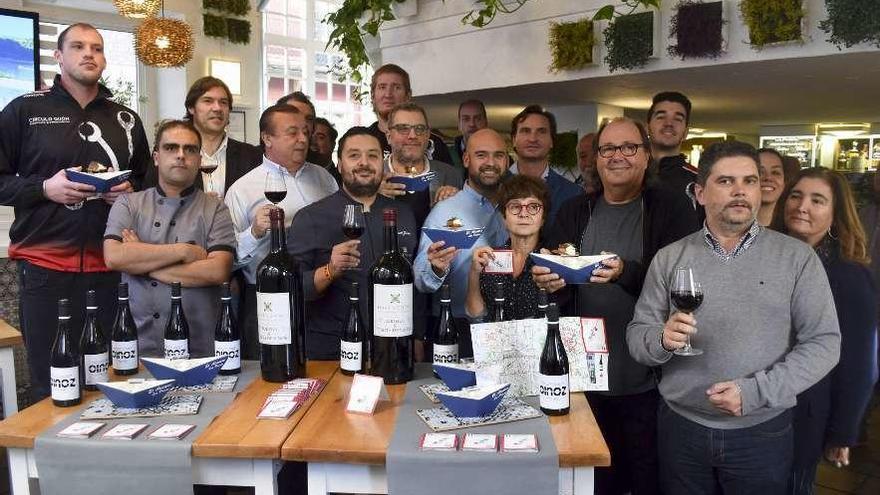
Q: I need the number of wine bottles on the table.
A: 12